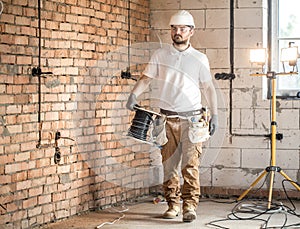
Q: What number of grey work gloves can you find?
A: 2